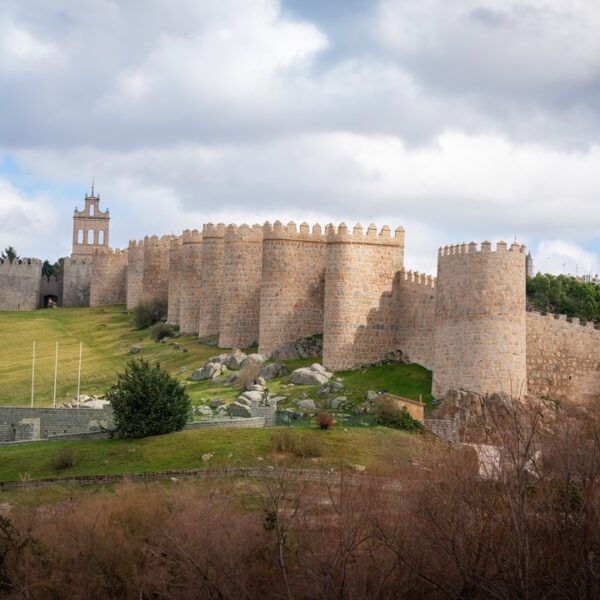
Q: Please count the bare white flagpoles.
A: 3